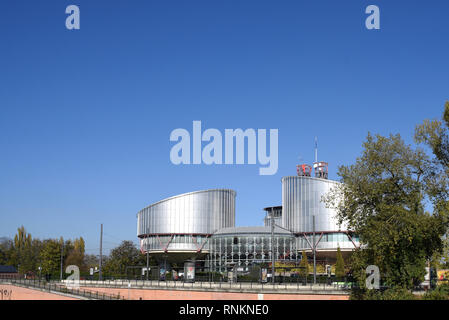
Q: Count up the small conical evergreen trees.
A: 2